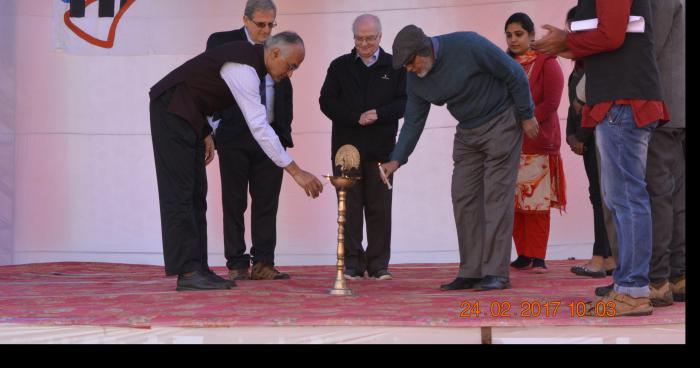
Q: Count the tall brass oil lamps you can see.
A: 1